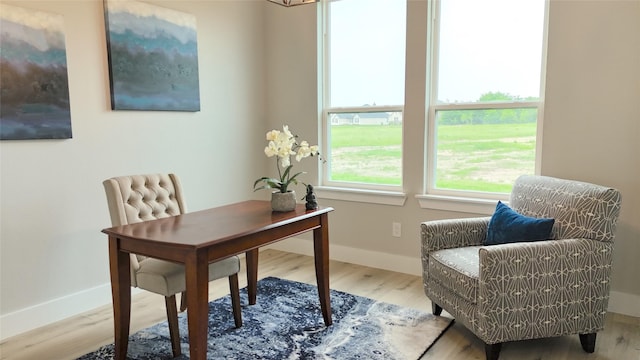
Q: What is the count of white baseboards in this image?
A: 2